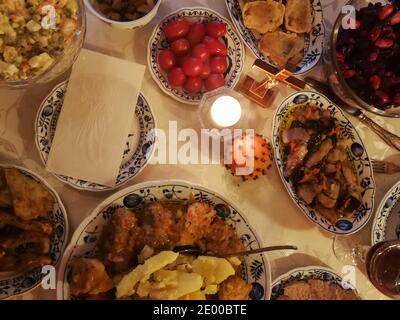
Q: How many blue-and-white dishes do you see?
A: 8